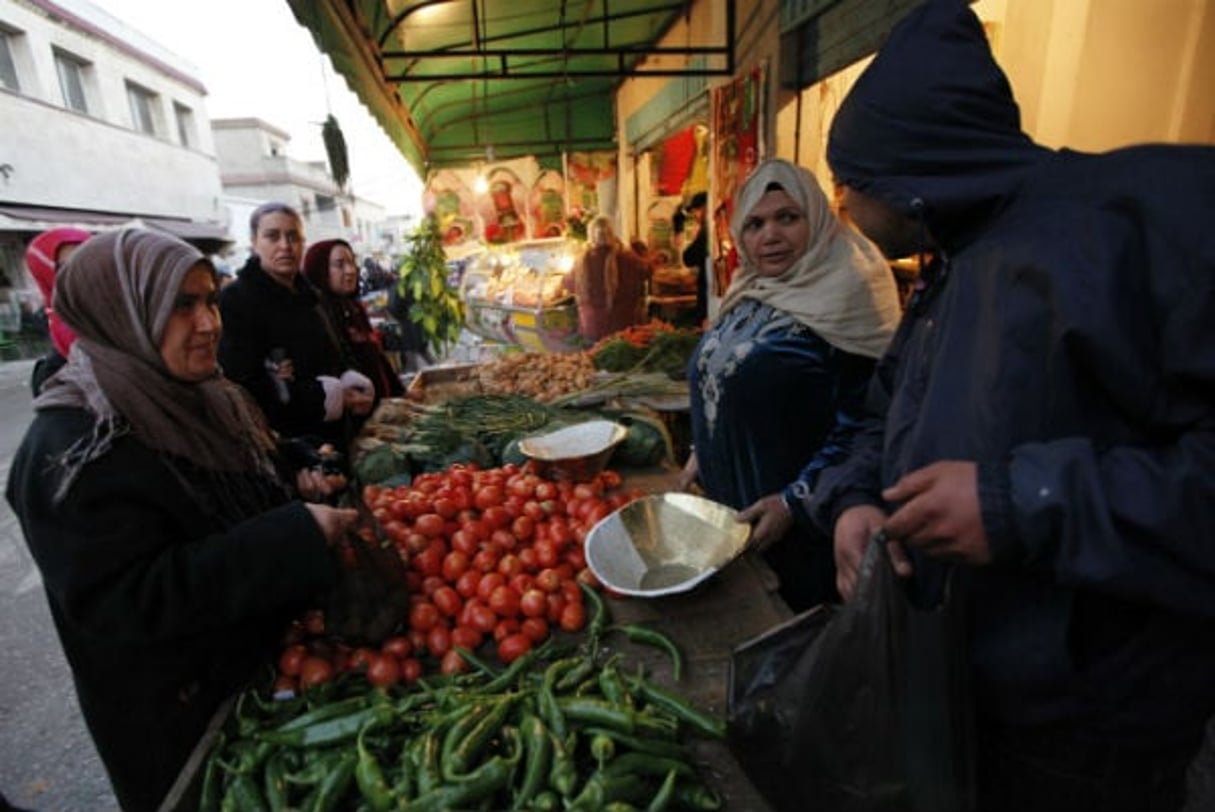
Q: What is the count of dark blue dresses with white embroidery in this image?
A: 1